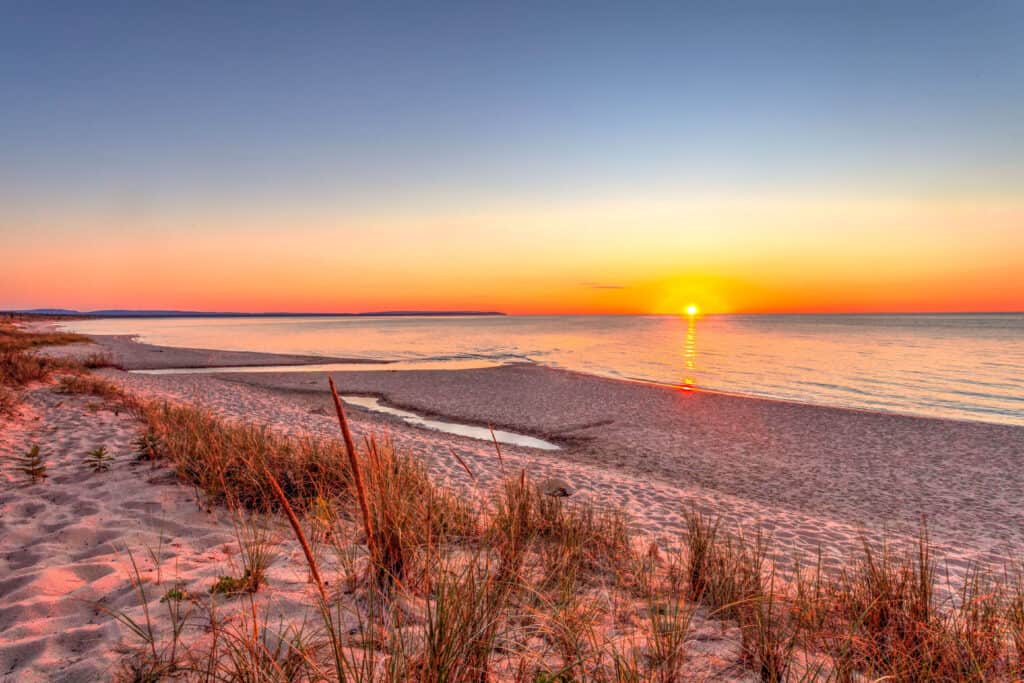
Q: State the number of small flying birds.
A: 0